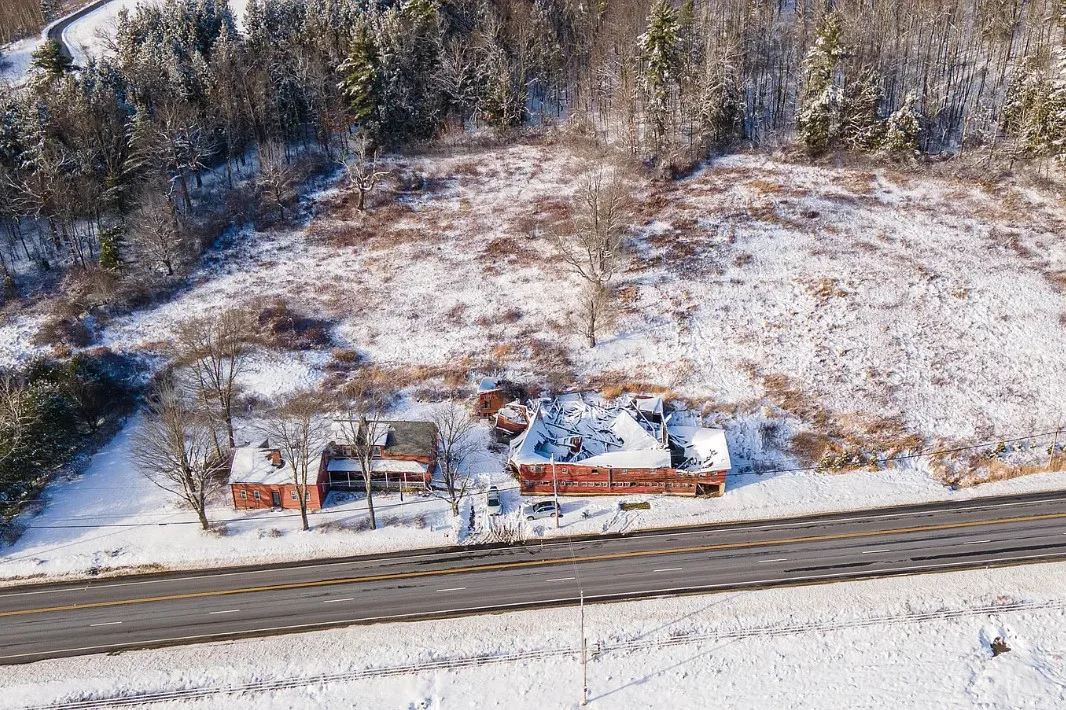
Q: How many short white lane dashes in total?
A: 9